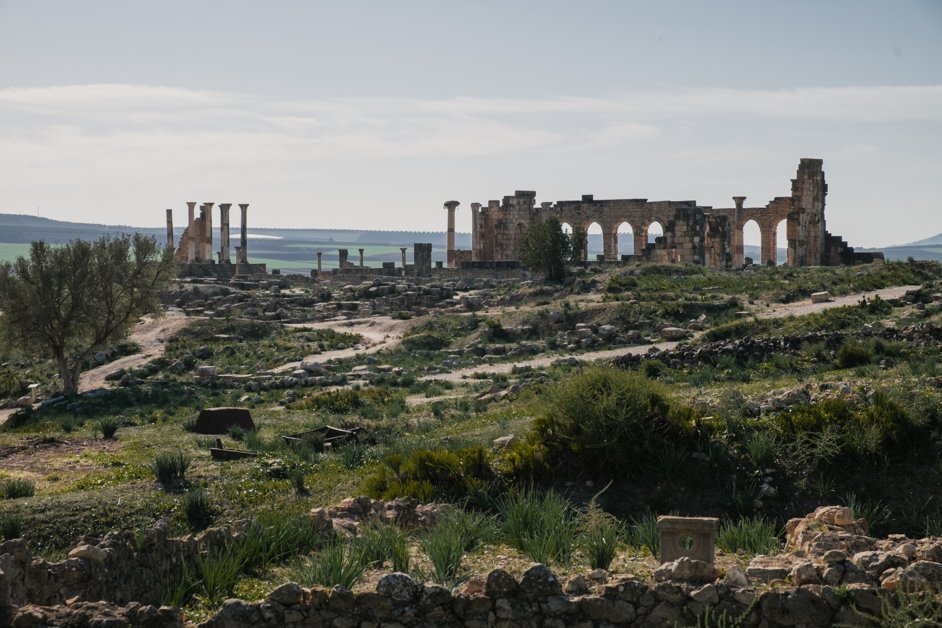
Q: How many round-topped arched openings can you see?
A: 6